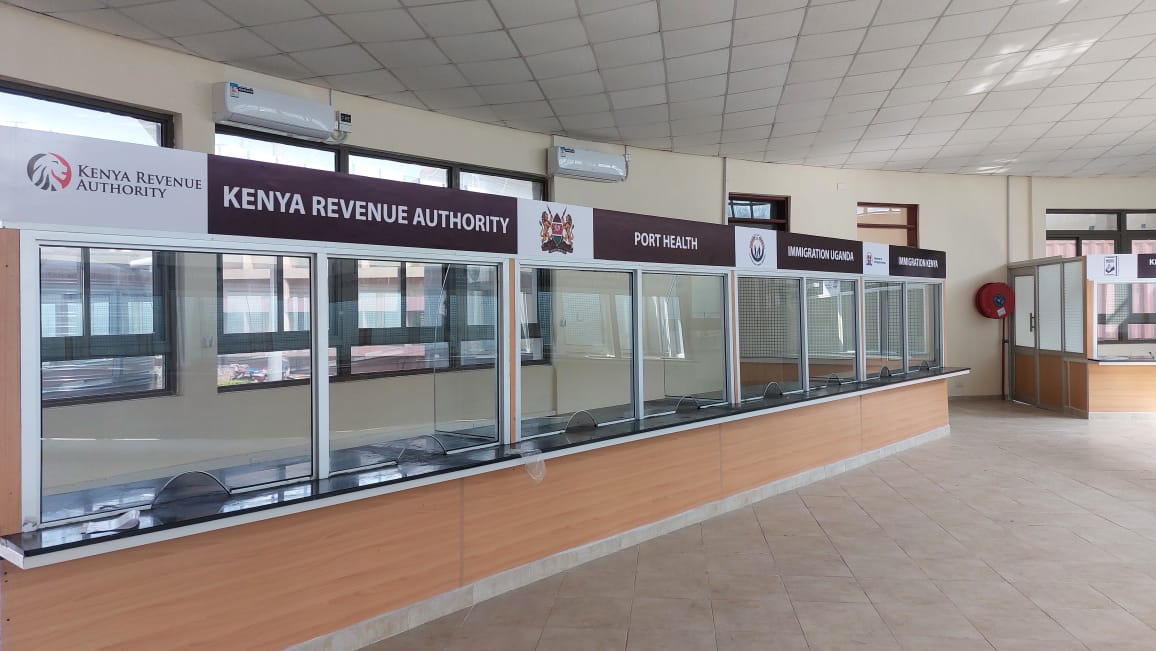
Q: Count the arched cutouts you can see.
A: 8